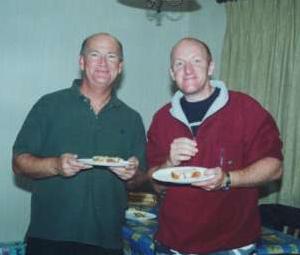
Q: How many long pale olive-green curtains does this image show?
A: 1